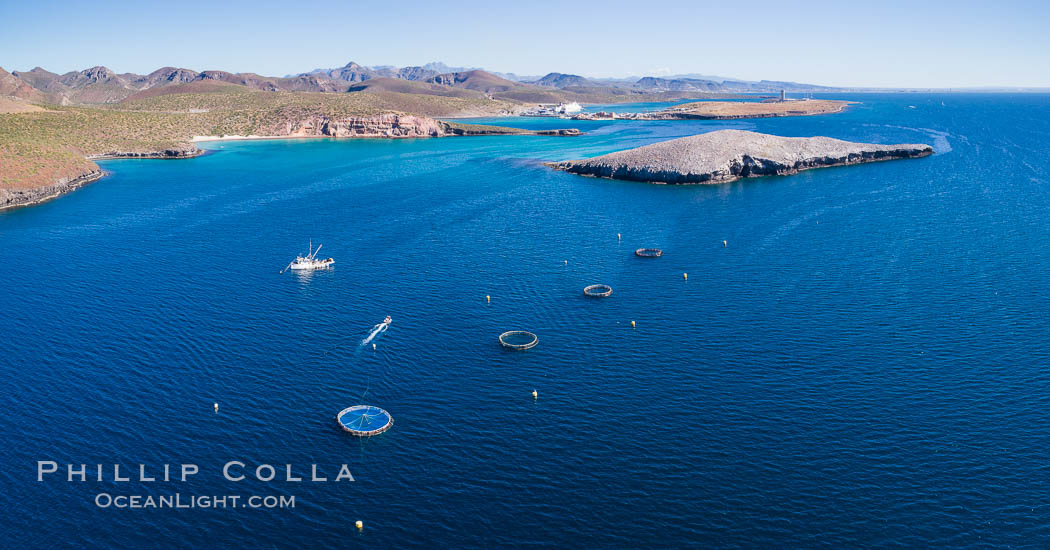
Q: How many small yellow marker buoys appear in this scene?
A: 10